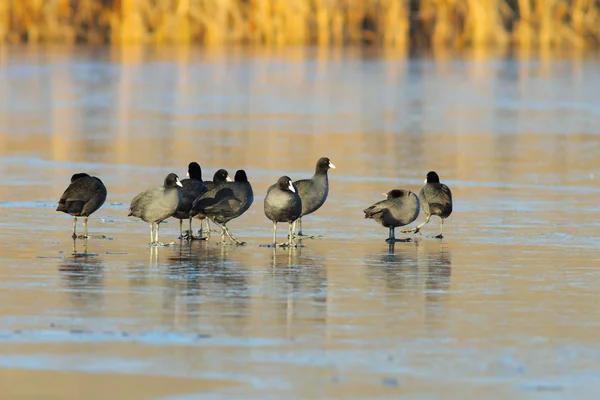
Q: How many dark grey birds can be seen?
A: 9